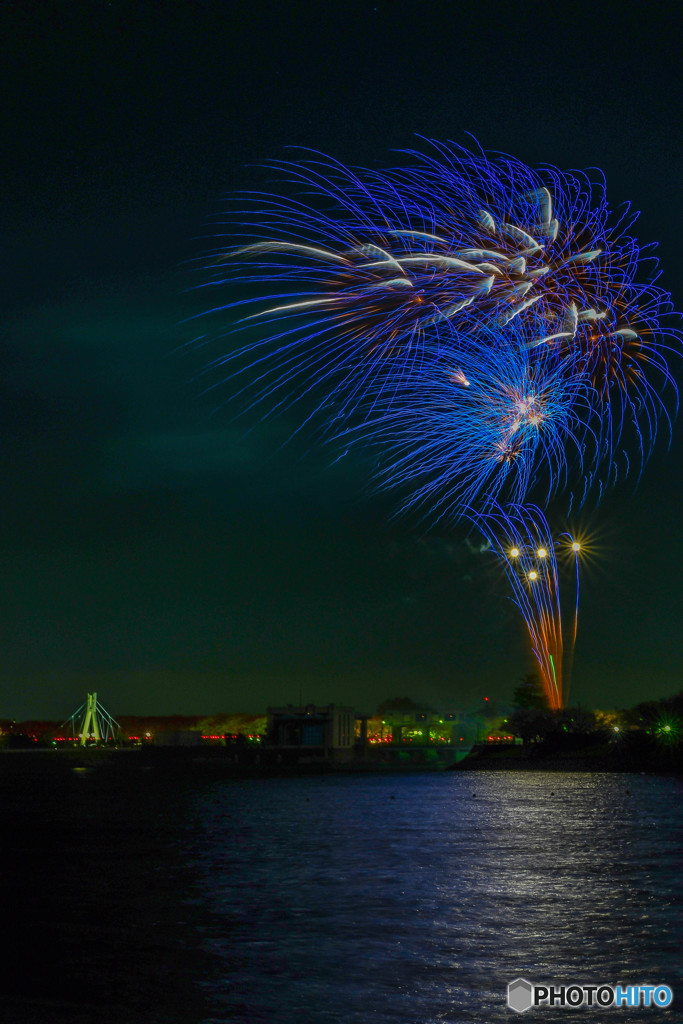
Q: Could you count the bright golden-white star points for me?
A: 4